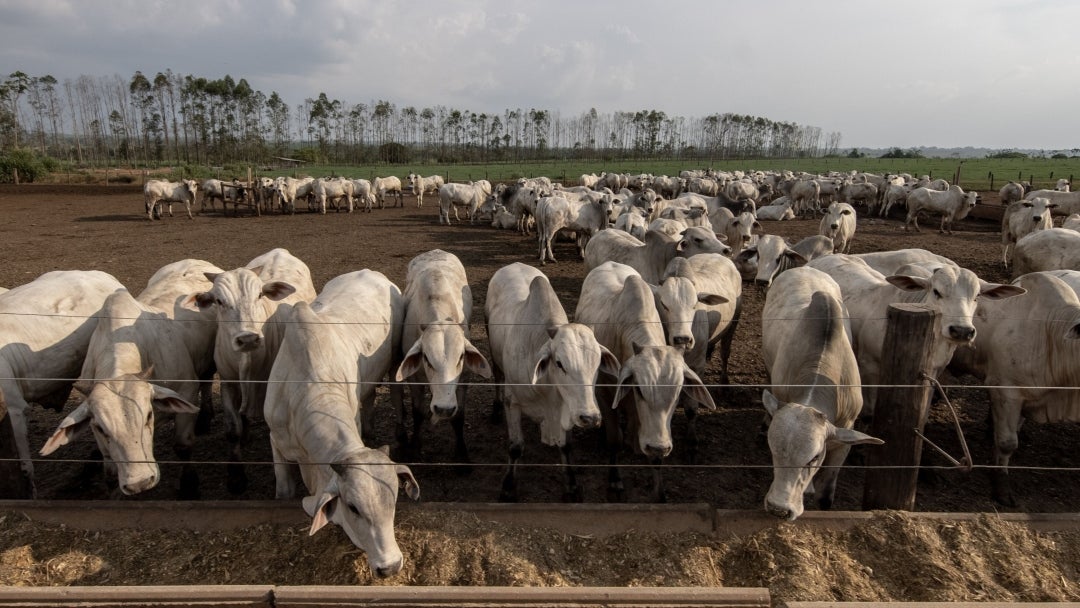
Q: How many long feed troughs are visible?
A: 1